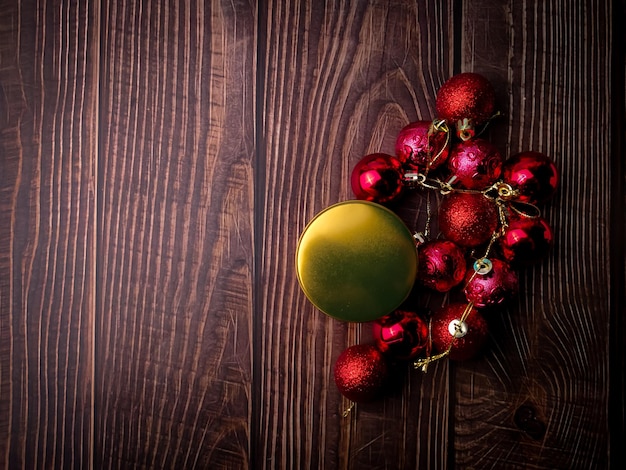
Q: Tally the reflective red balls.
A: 4